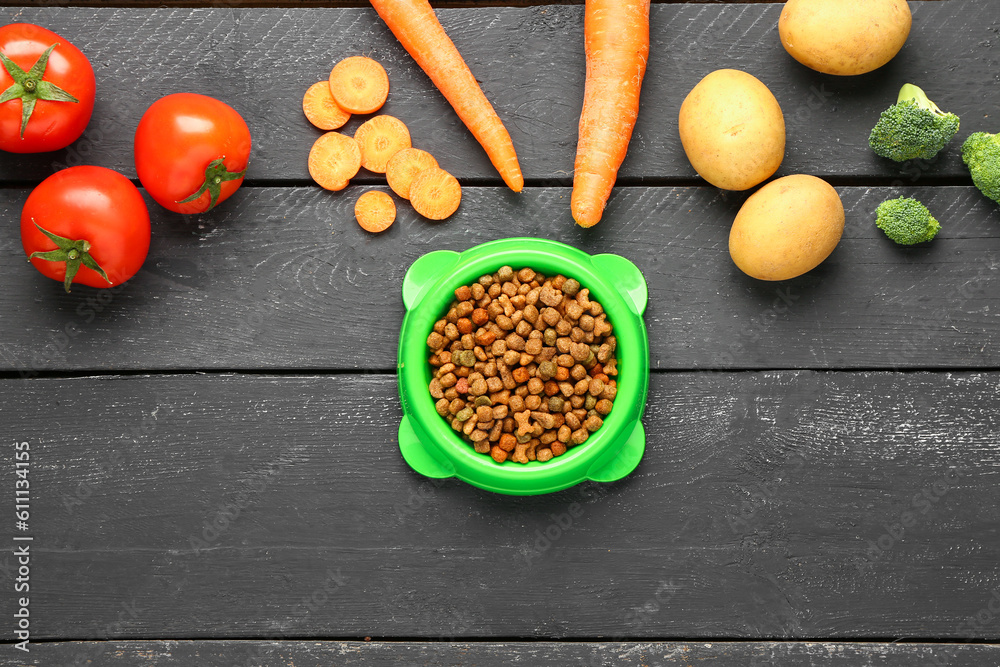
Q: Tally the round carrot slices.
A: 7